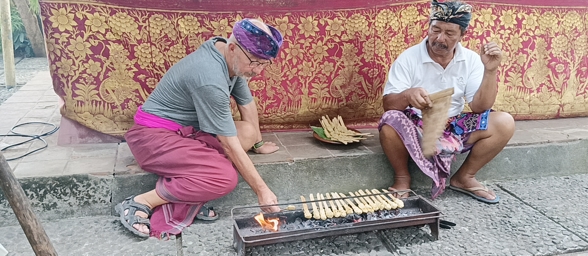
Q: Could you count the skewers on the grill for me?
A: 15